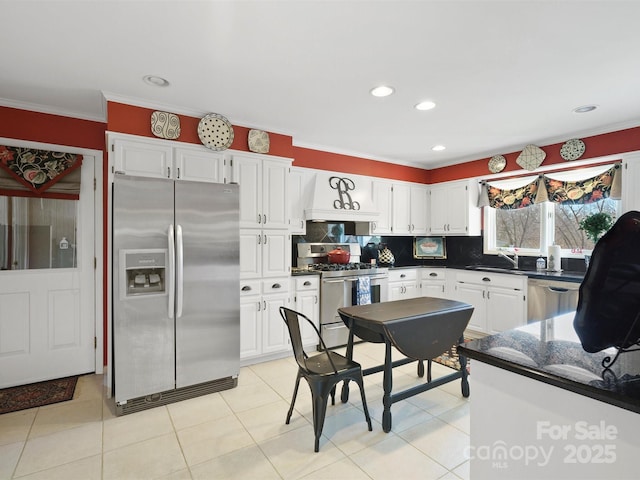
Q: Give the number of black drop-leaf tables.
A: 1